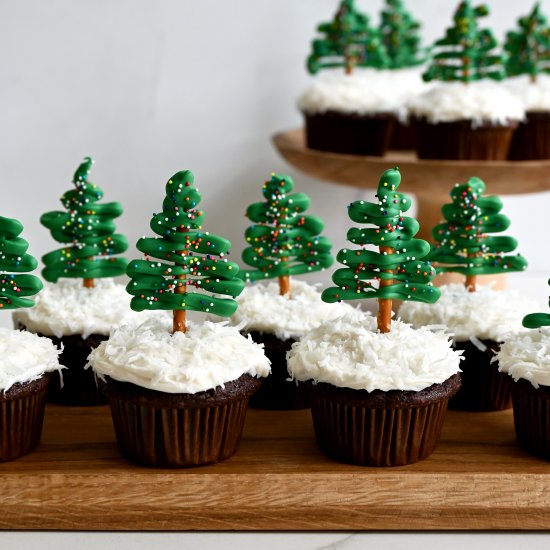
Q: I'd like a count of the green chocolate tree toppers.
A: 11